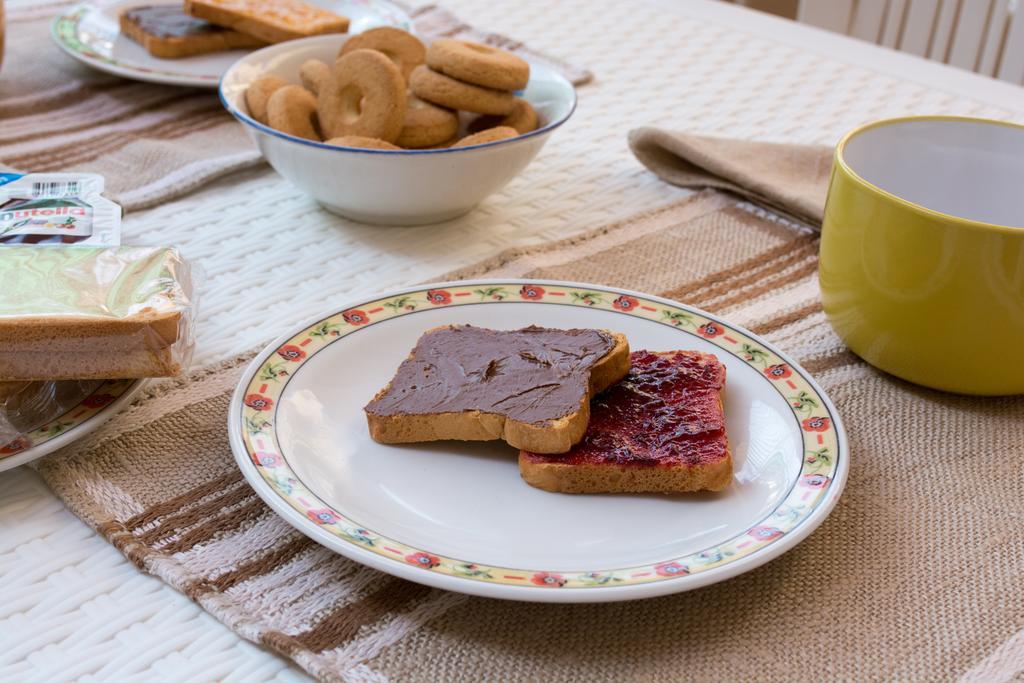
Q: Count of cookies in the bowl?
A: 11